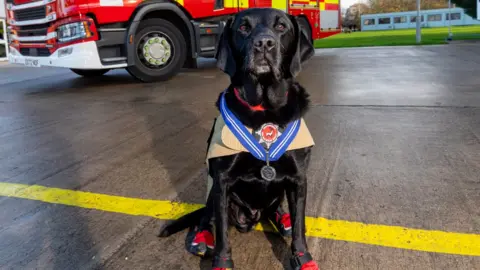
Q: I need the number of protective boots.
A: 4